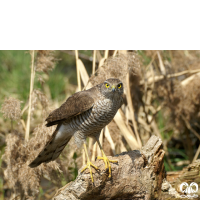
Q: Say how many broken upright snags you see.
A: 1